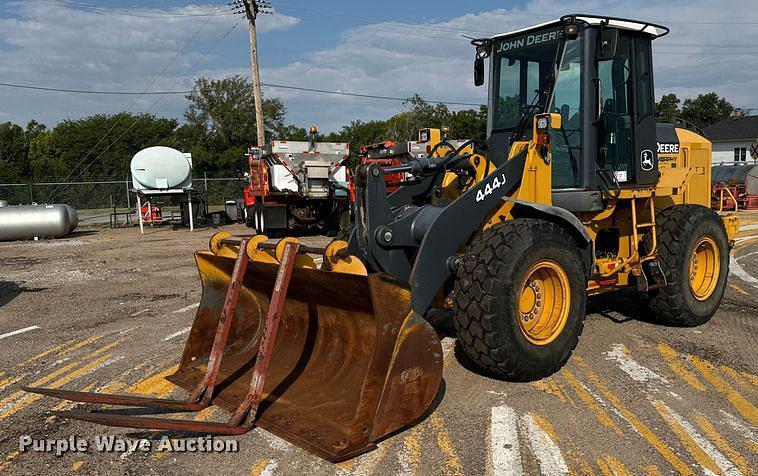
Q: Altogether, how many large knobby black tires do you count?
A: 2